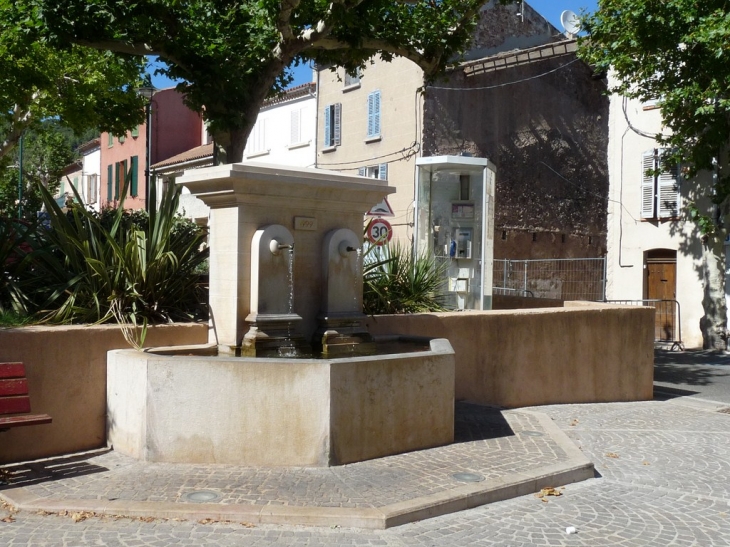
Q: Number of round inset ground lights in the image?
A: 3